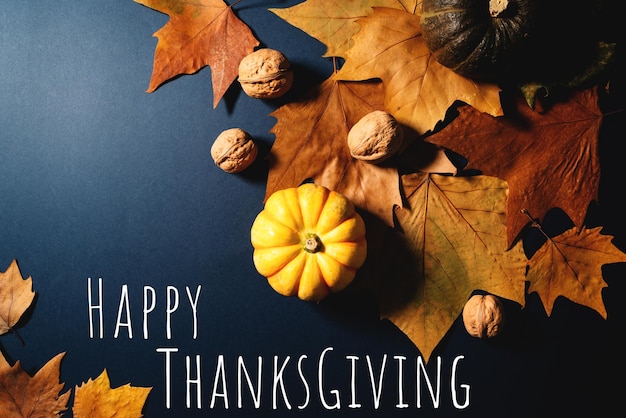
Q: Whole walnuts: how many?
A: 4